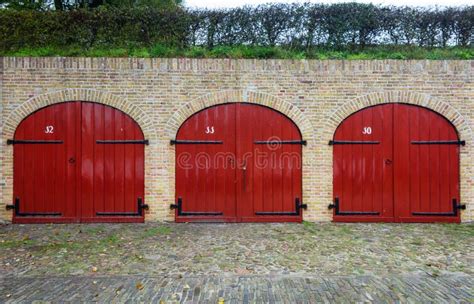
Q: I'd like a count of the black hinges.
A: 12